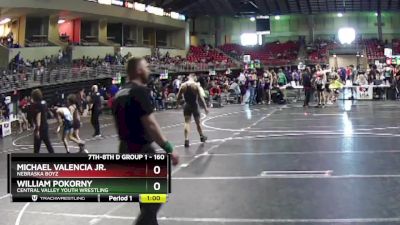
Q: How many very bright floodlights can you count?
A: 2